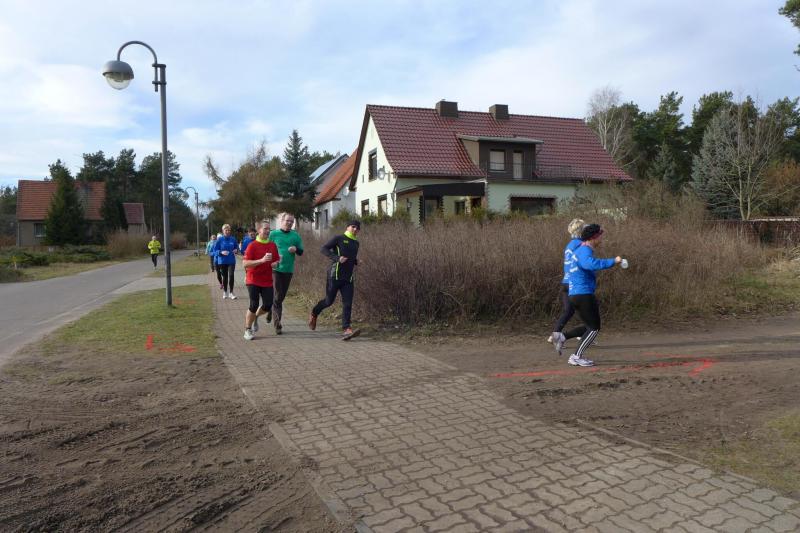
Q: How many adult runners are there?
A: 10